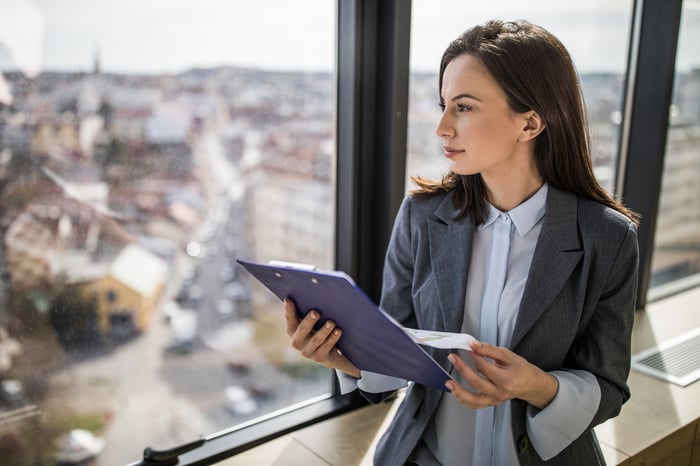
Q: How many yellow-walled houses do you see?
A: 1